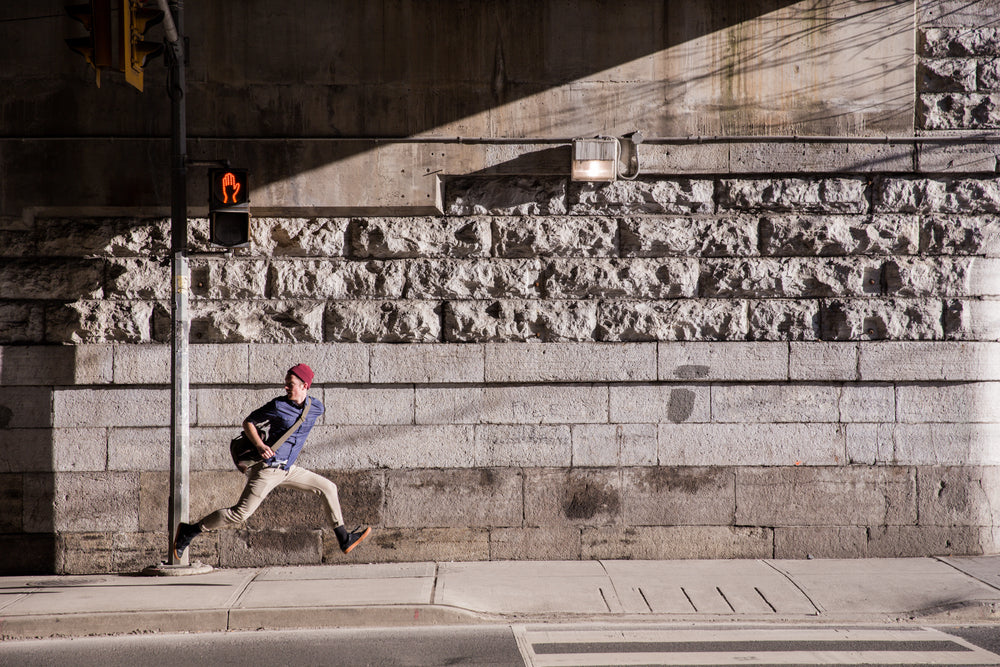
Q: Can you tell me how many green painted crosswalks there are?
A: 0